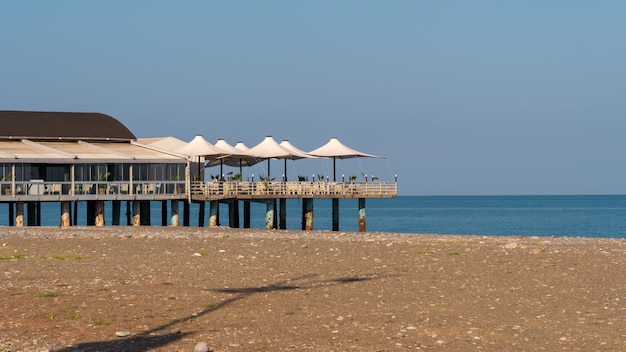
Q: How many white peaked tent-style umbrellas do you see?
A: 6